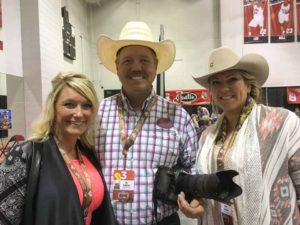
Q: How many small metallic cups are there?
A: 0